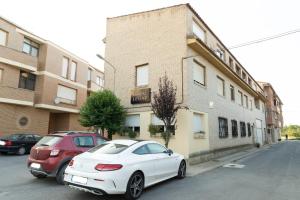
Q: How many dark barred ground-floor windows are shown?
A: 4